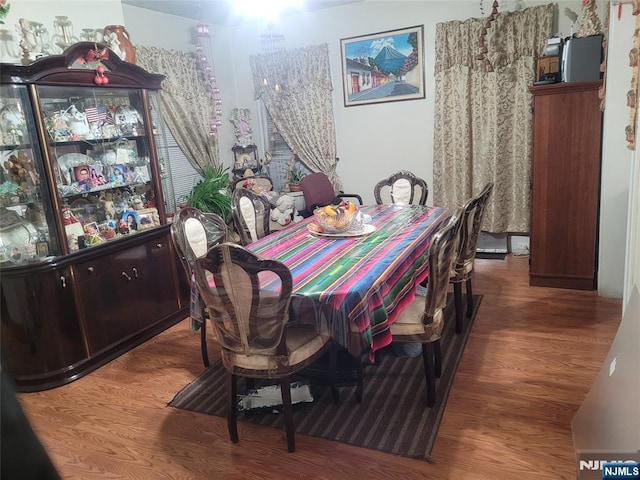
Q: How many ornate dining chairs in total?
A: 6